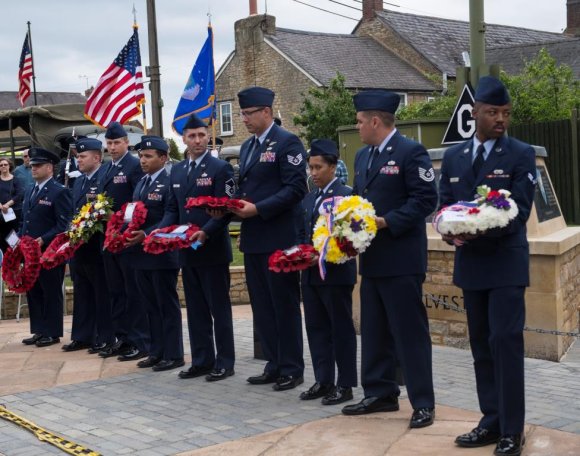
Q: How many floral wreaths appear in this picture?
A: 9